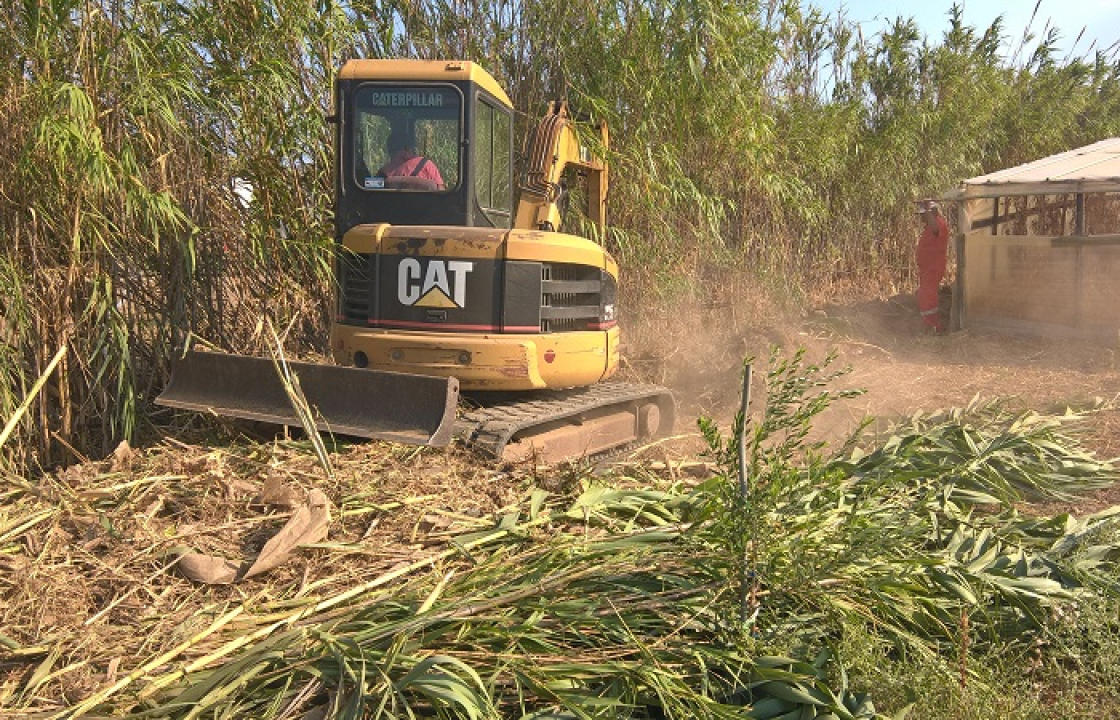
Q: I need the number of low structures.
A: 1